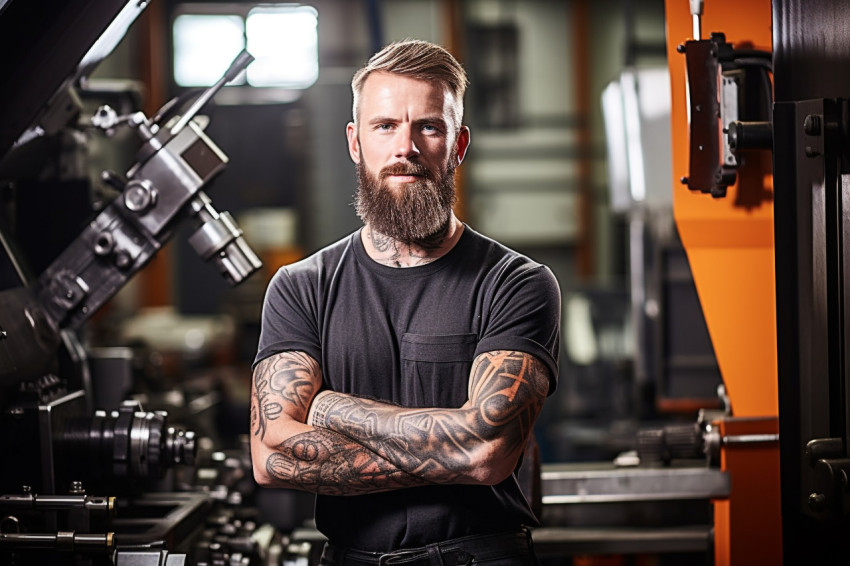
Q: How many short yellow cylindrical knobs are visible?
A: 2